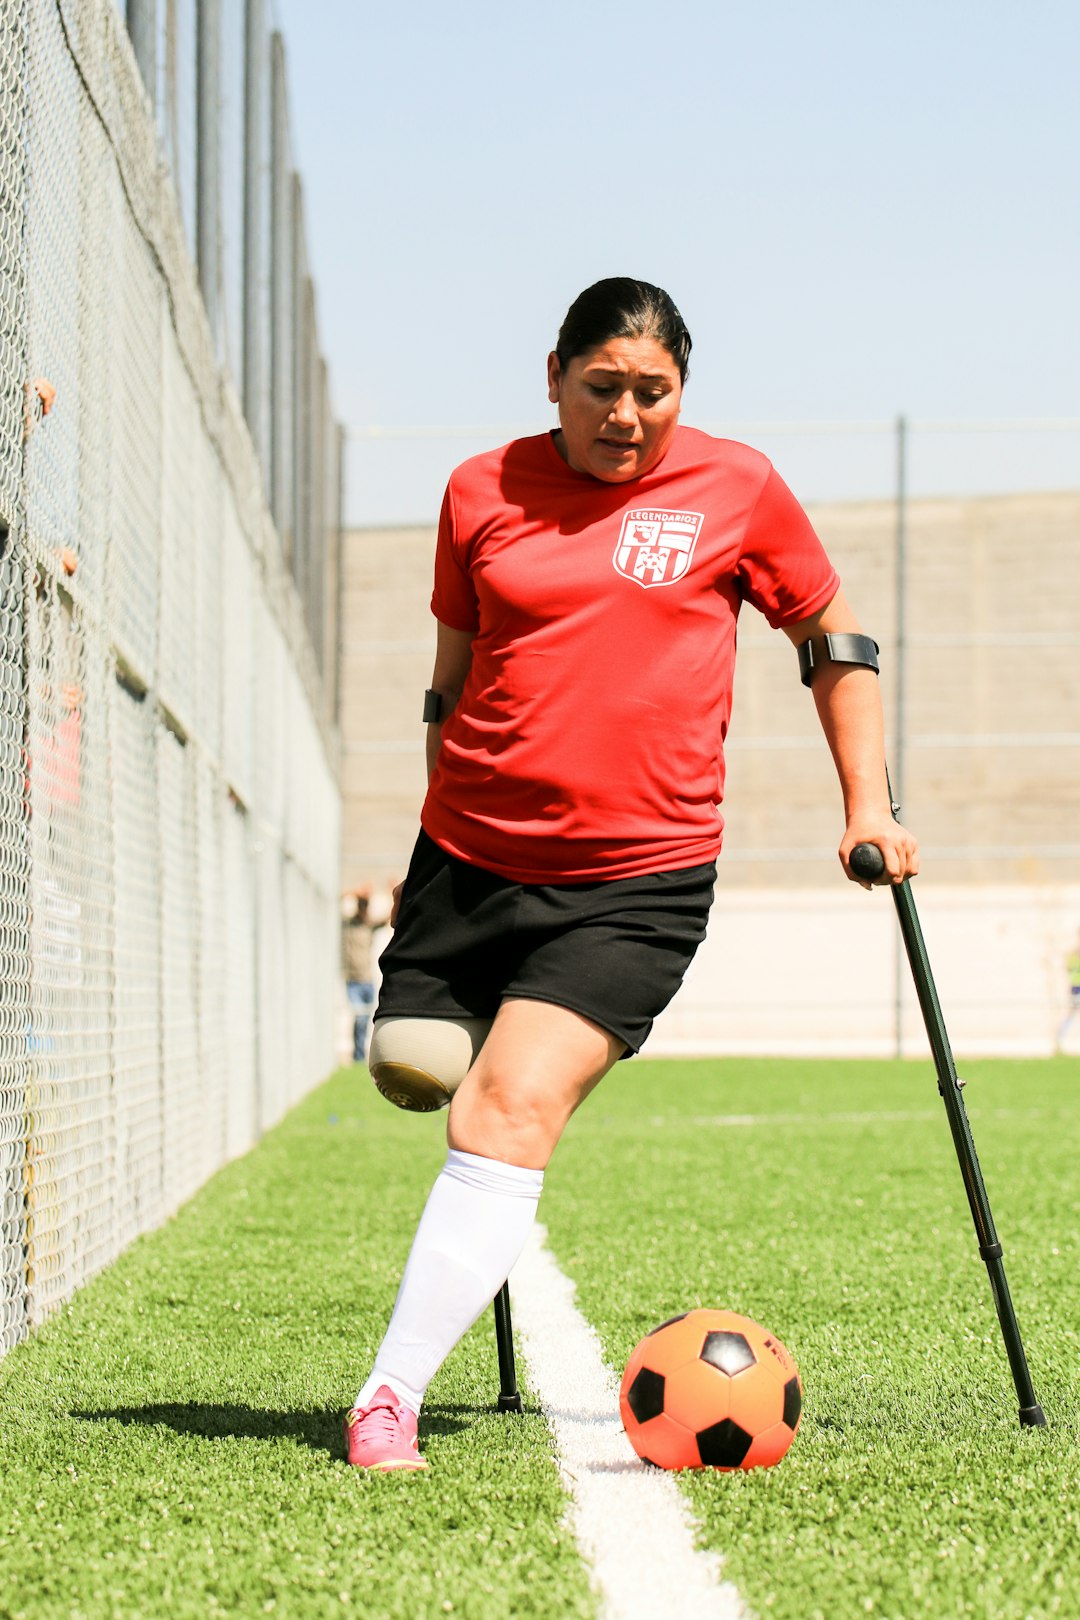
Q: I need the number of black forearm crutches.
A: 2